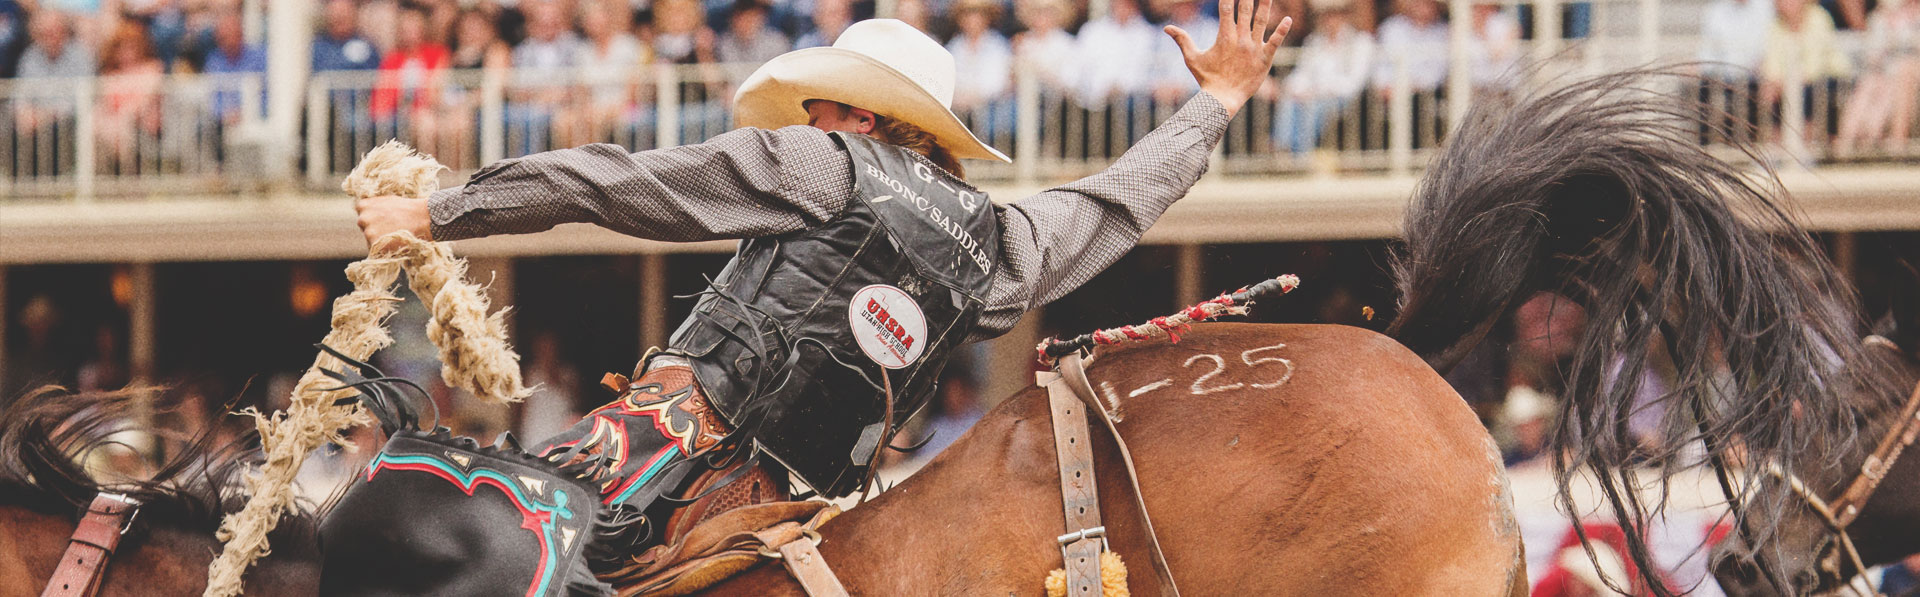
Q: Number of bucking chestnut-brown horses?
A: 1